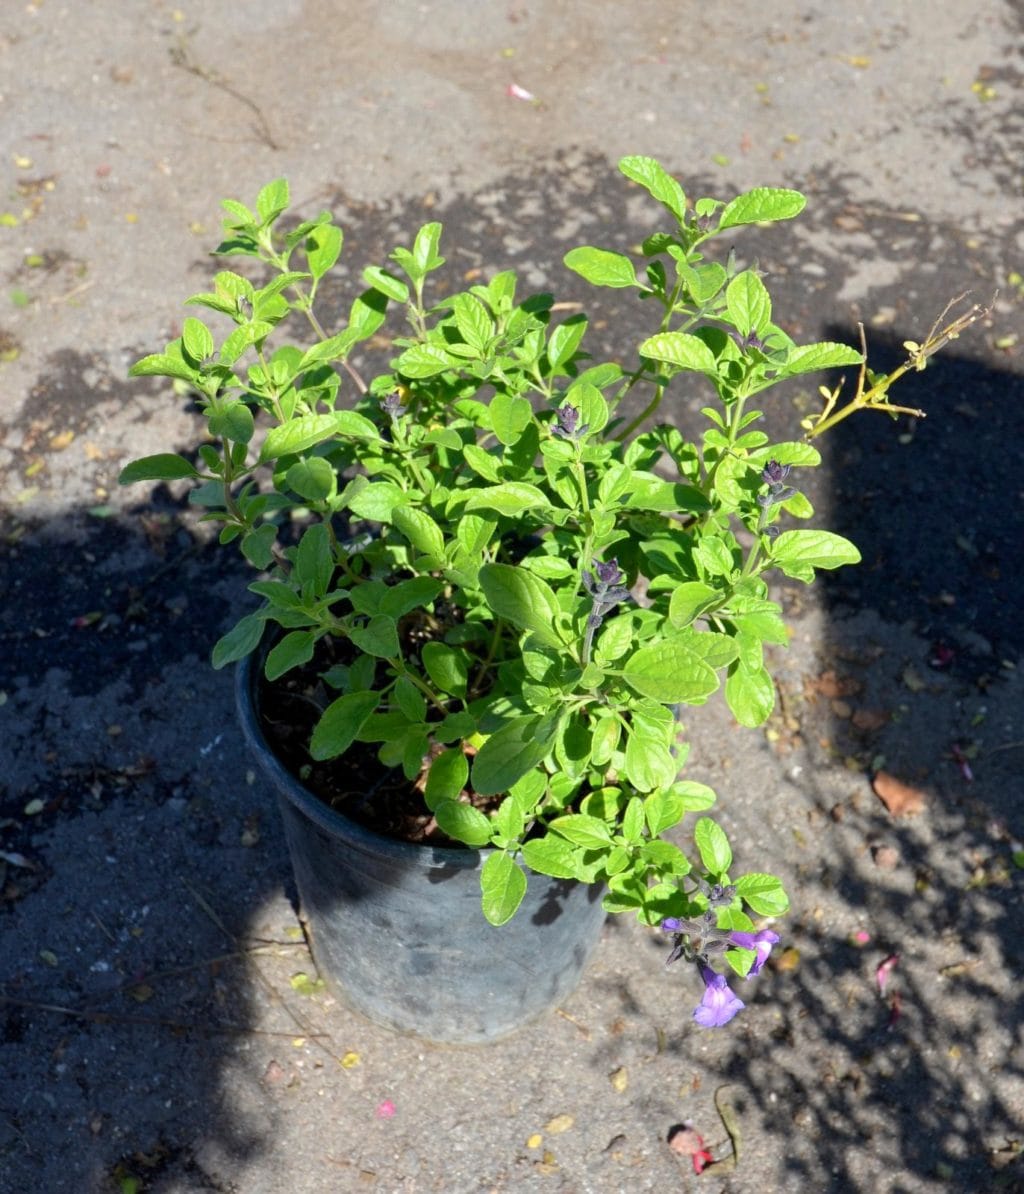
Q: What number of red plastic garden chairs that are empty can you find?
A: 0